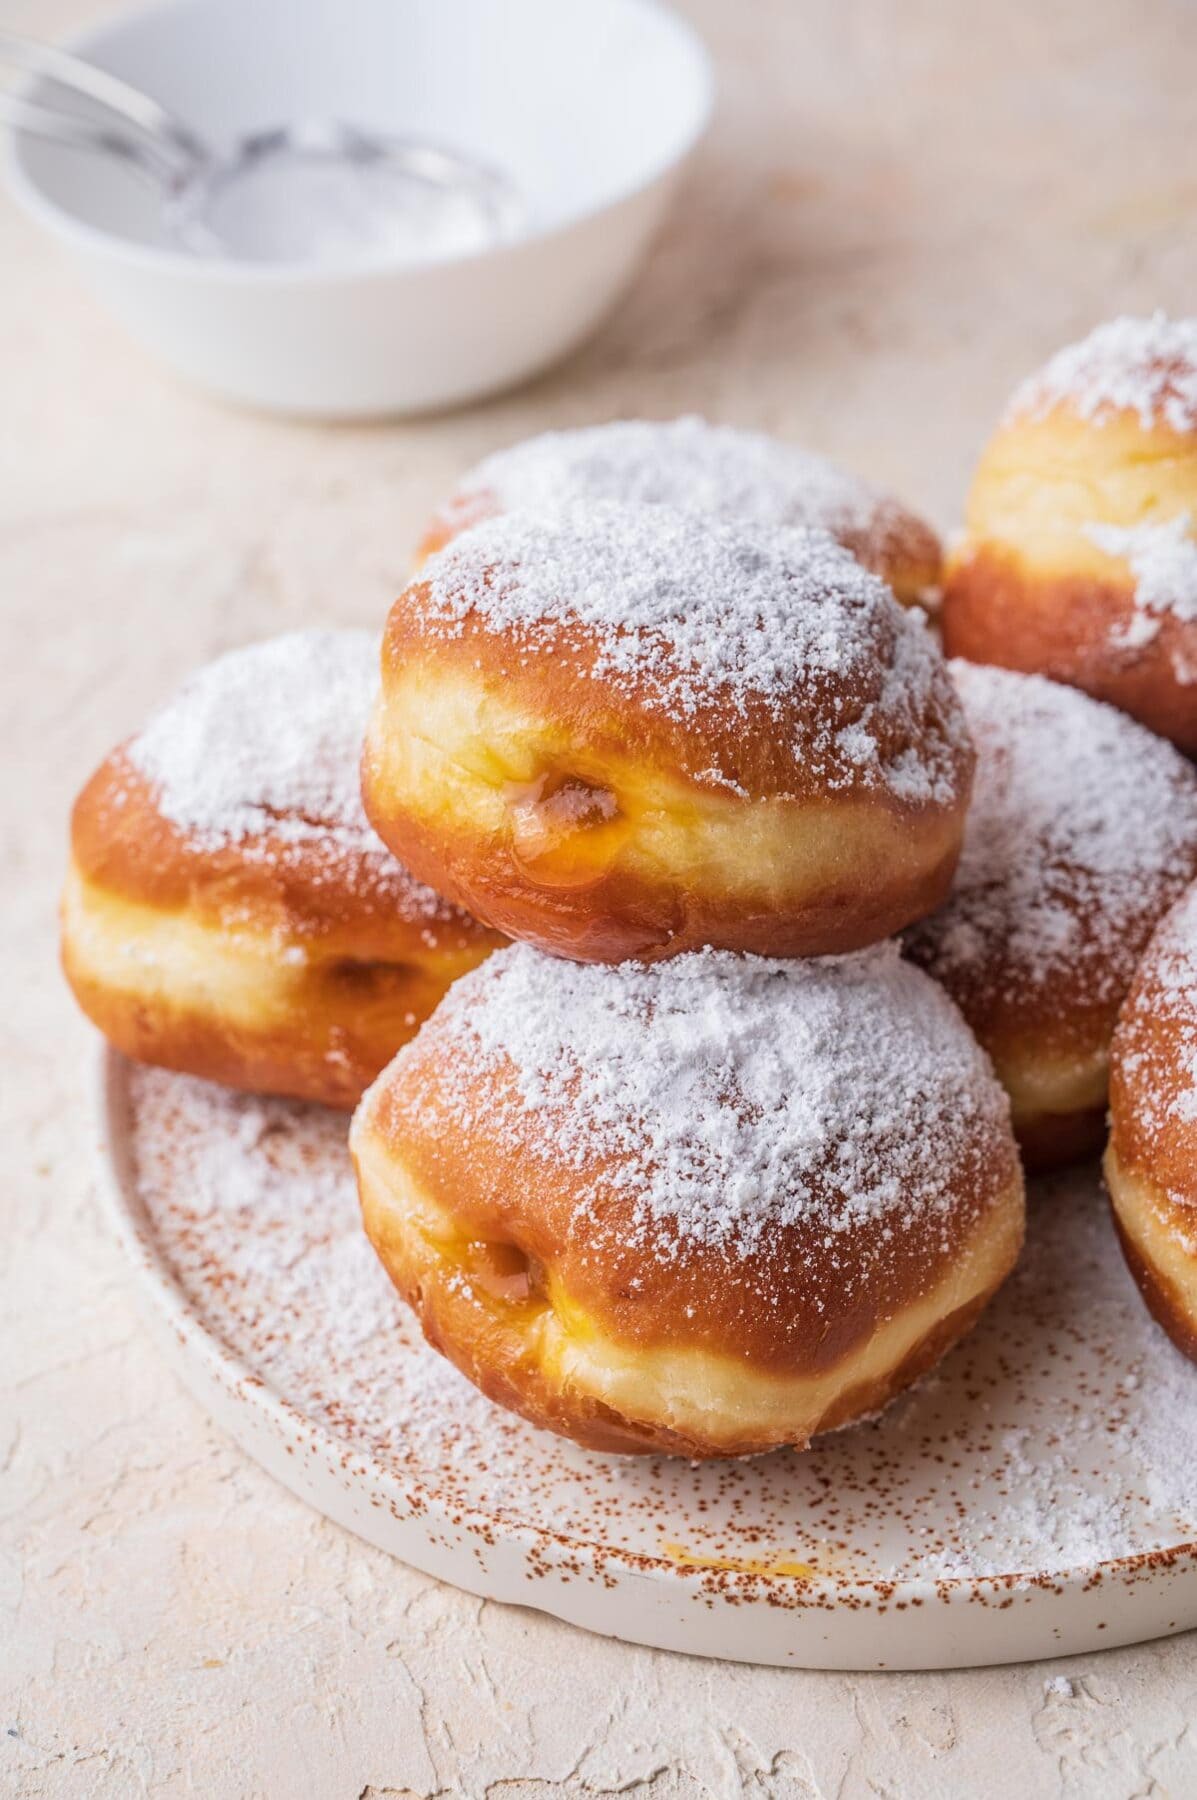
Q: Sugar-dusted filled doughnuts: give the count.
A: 7